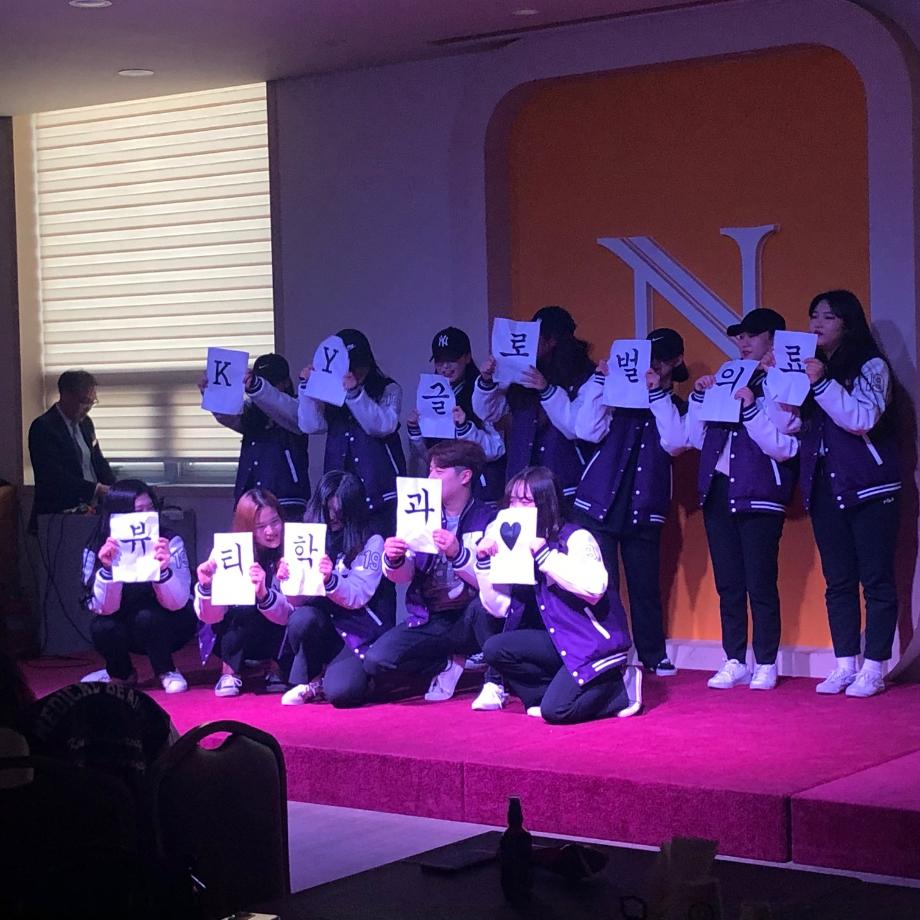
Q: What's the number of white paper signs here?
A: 12